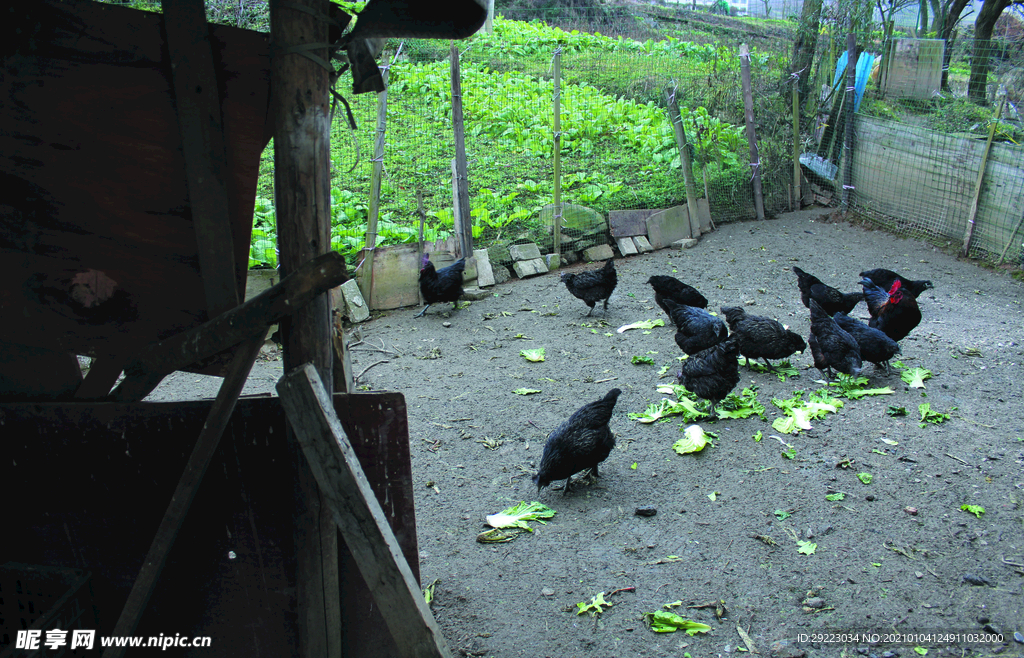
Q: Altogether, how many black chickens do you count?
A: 12